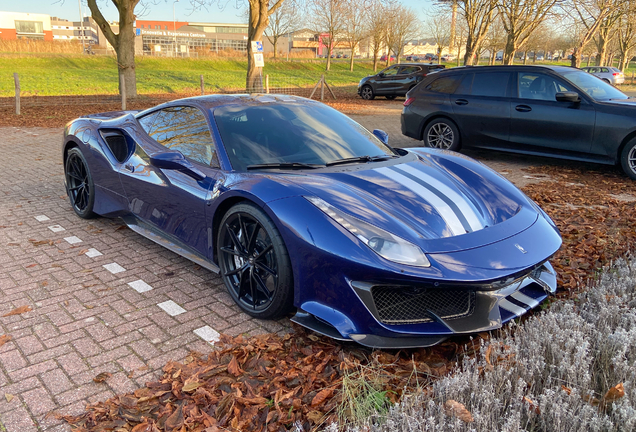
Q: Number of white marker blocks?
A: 8